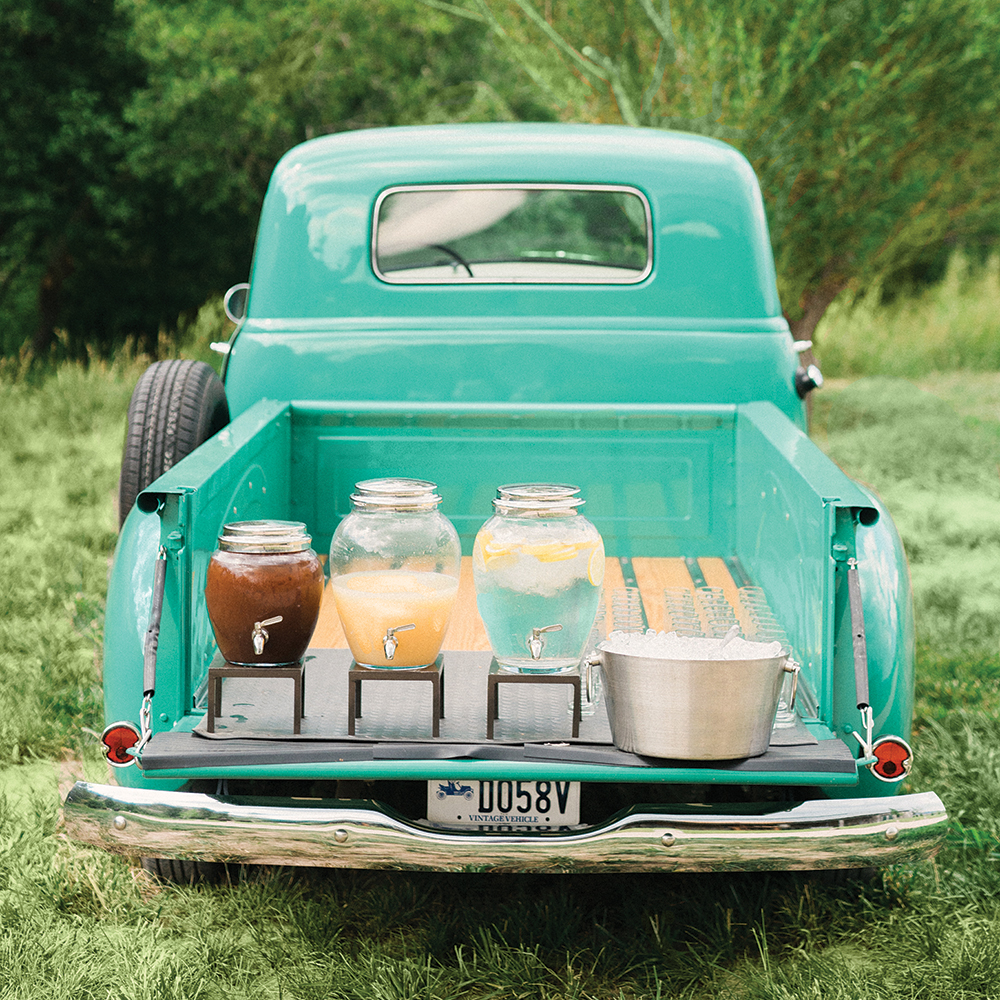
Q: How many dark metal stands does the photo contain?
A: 3